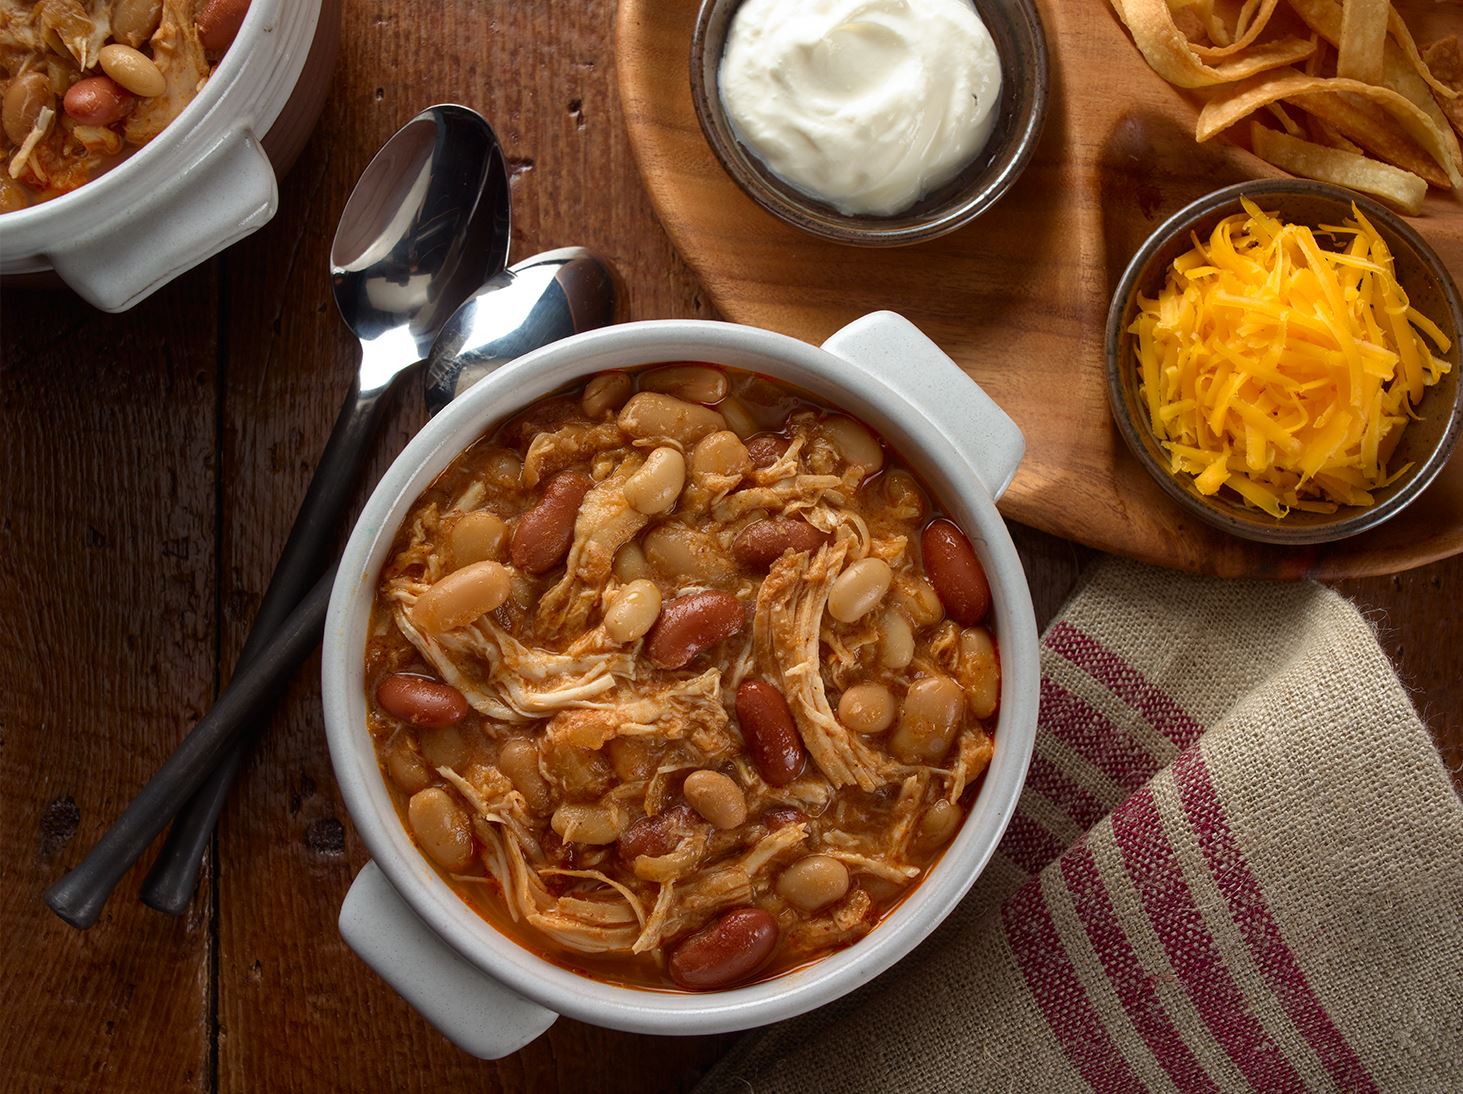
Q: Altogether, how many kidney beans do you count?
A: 12